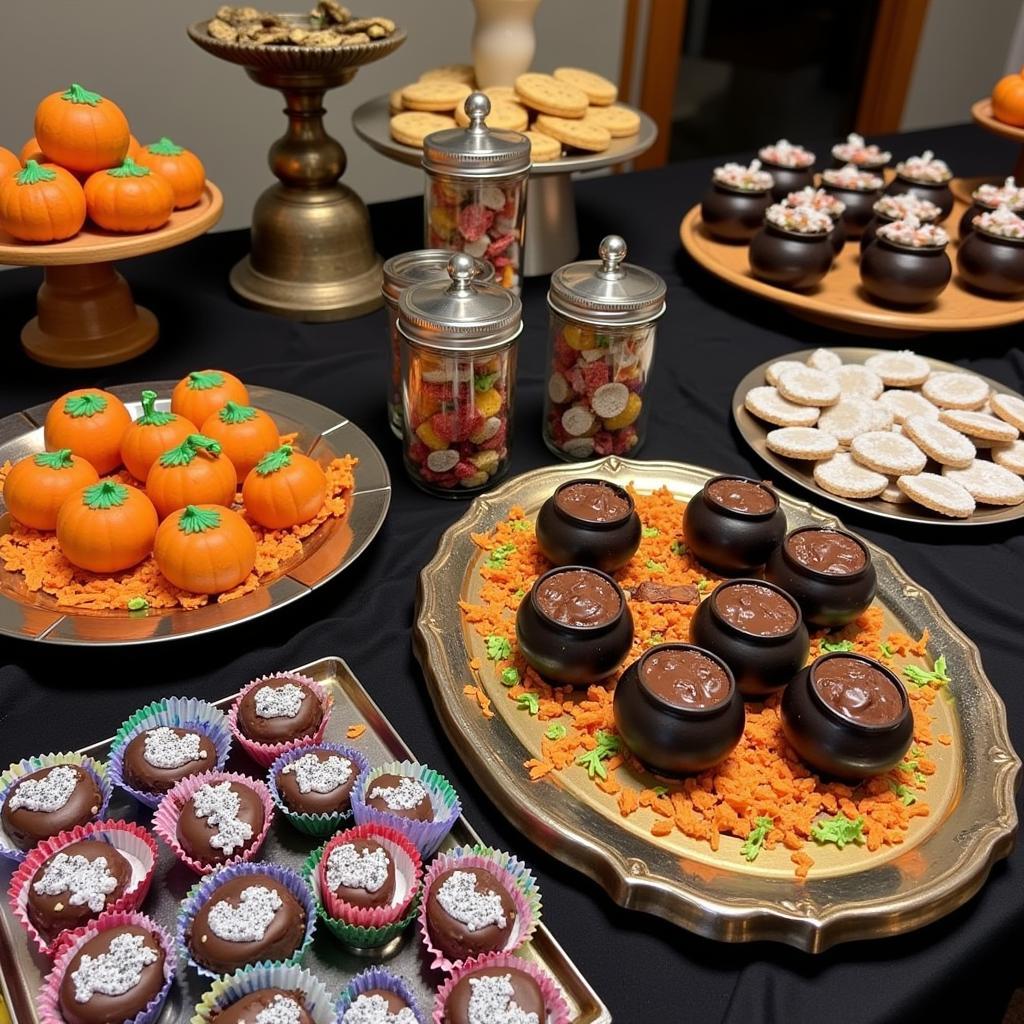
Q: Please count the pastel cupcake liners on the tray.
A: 14